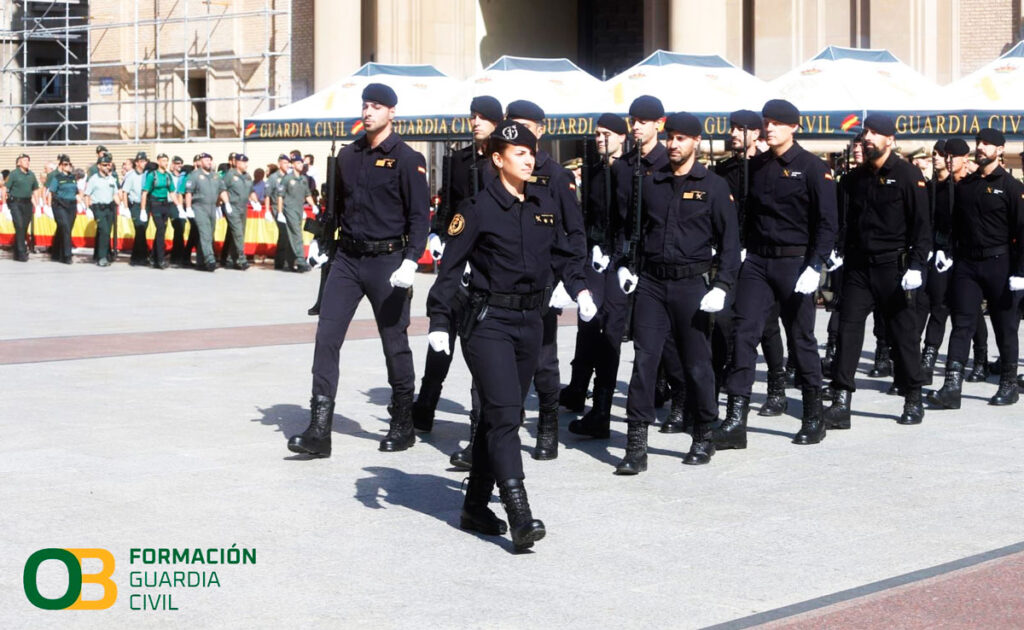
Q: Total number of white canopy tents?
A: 5